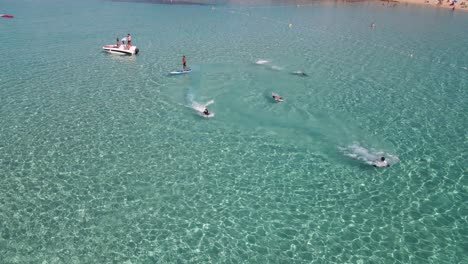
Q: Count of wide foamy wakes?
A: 2